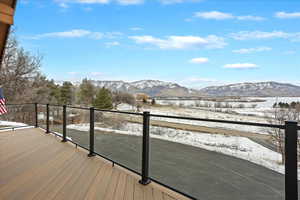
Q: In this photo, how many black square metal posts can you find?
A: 6